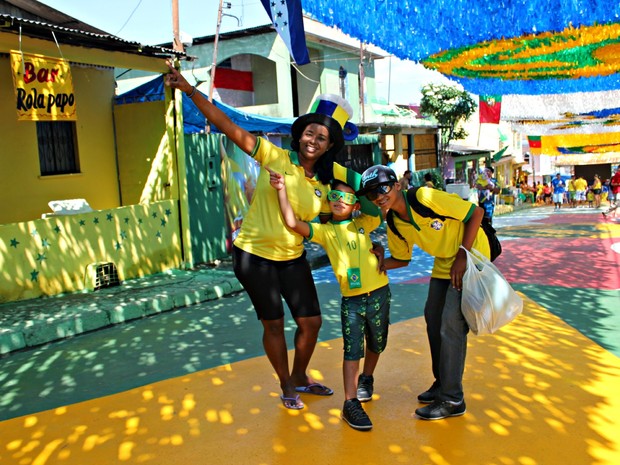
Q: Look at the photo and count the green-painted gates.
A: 1